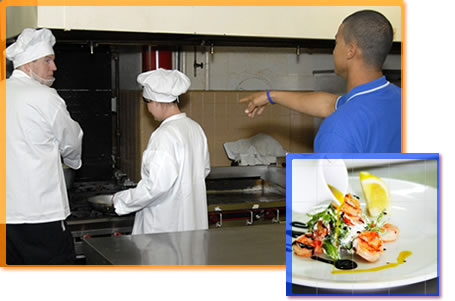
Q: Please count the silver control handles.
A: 3